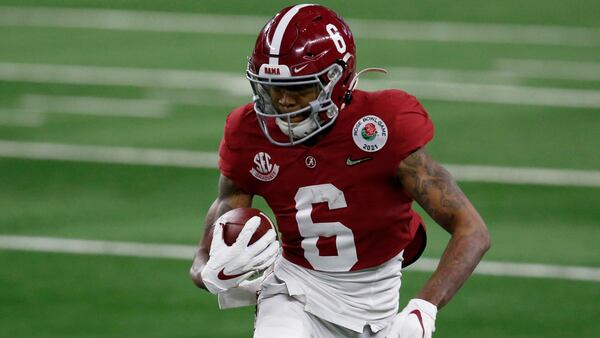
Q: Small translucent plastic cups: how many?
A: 0